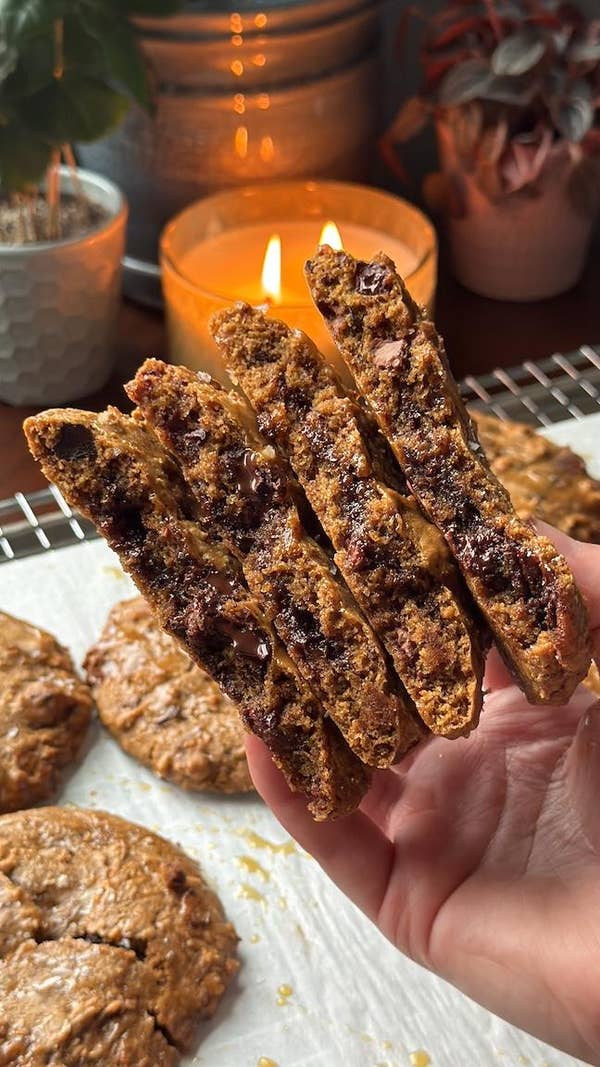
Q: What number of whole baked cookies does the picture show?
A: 4